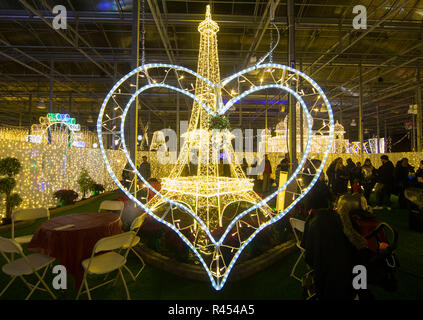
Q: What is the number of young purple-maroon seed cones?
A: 0